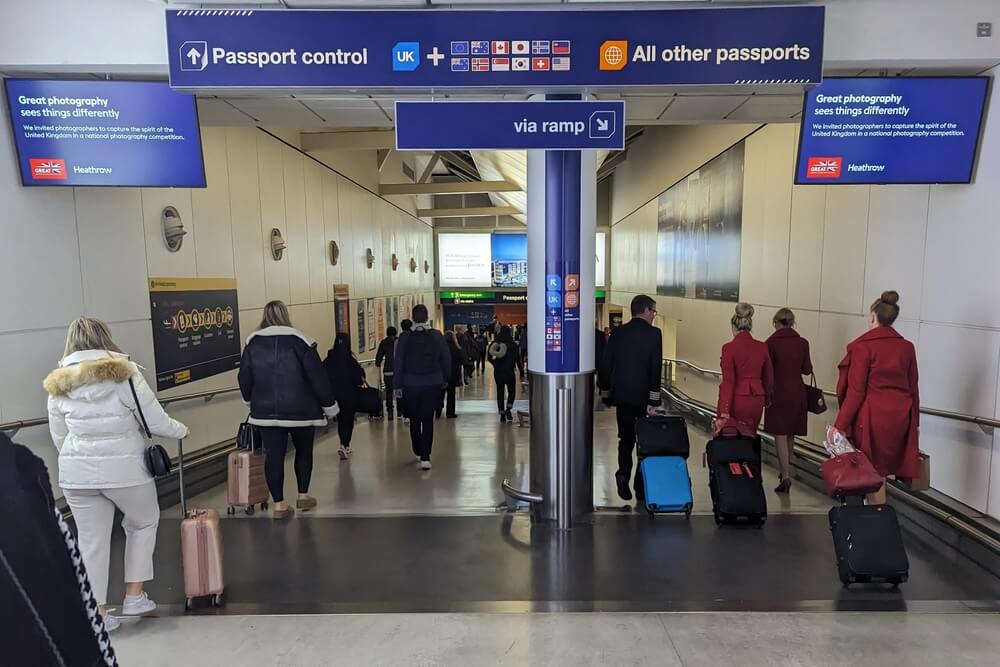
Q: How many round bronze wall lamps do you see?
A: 7